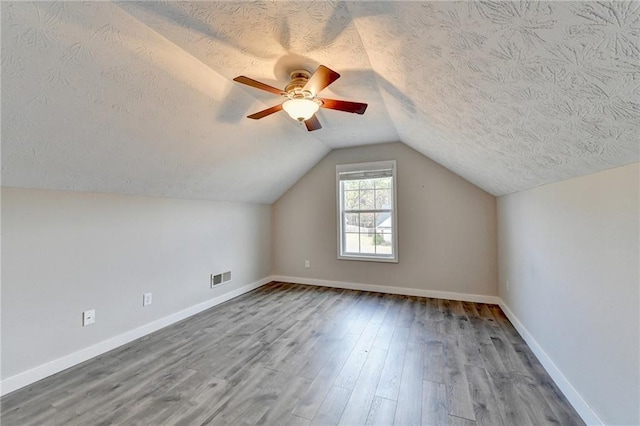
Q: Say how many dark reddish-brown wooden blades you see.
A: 5